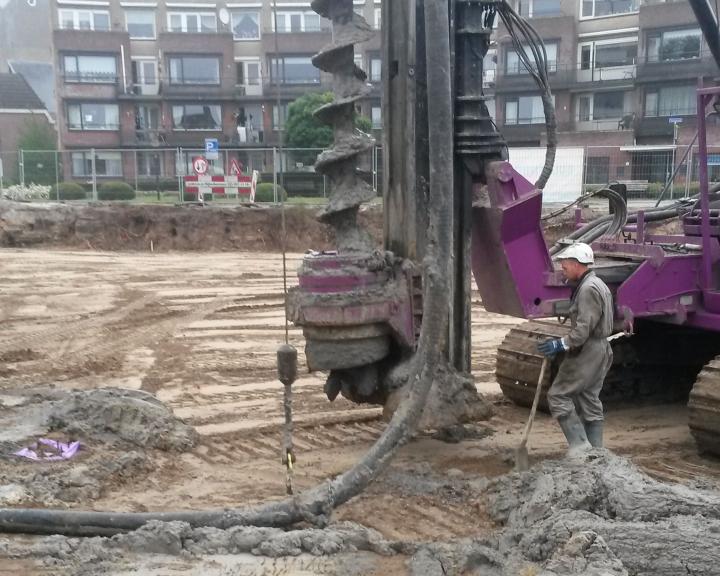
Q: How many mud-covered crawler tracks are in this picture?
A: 2